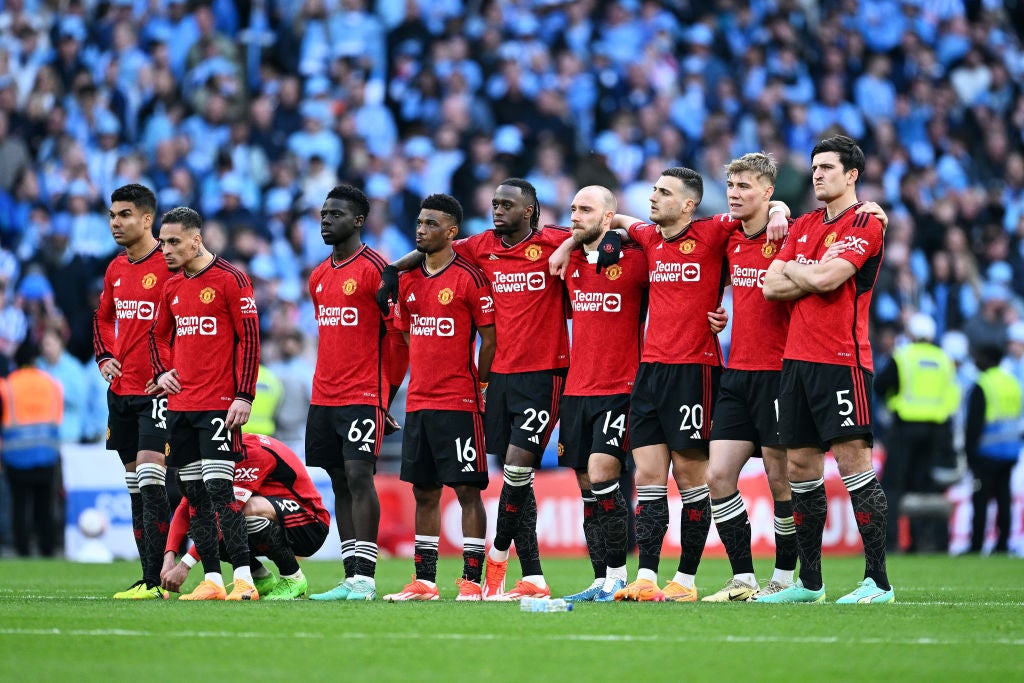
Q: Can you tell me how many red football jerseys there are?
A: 10